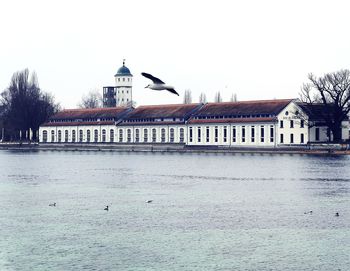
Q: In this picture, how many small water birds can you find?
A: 5